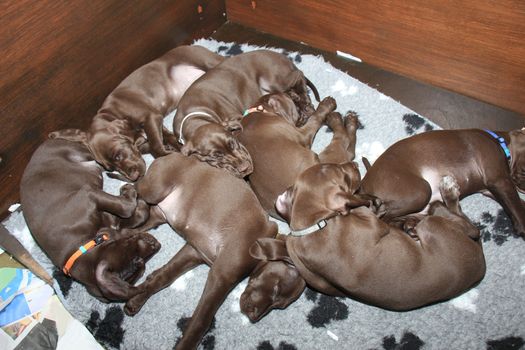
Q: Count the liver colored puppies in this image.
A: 7